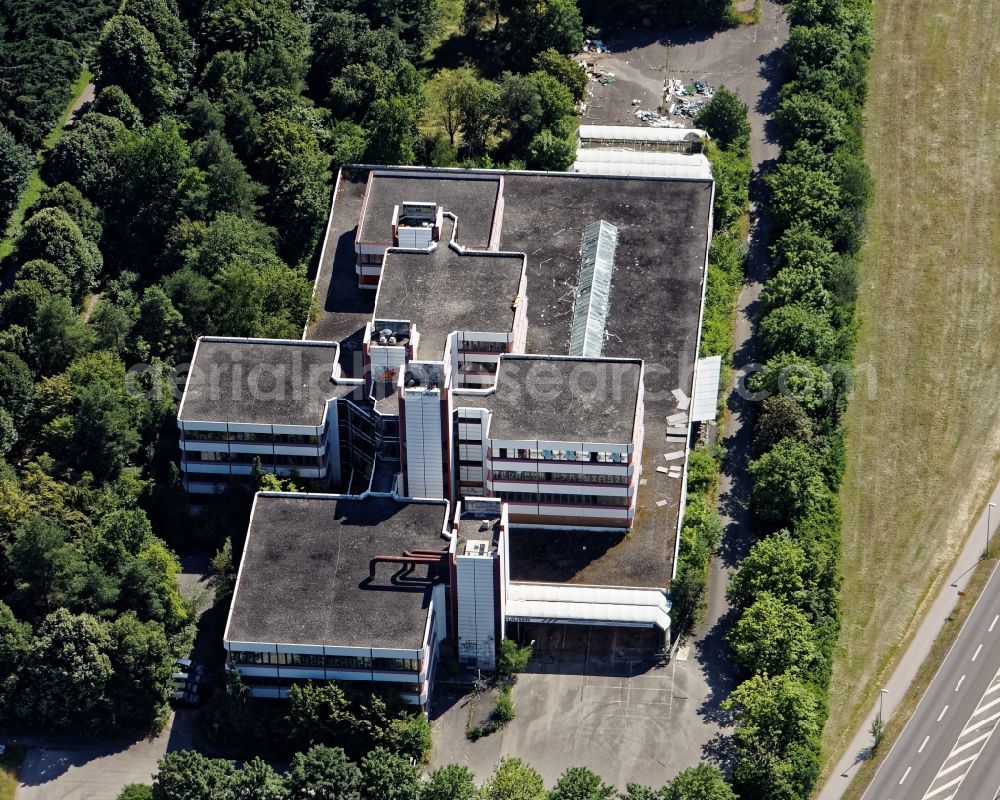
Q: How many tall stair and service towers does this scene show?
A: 4